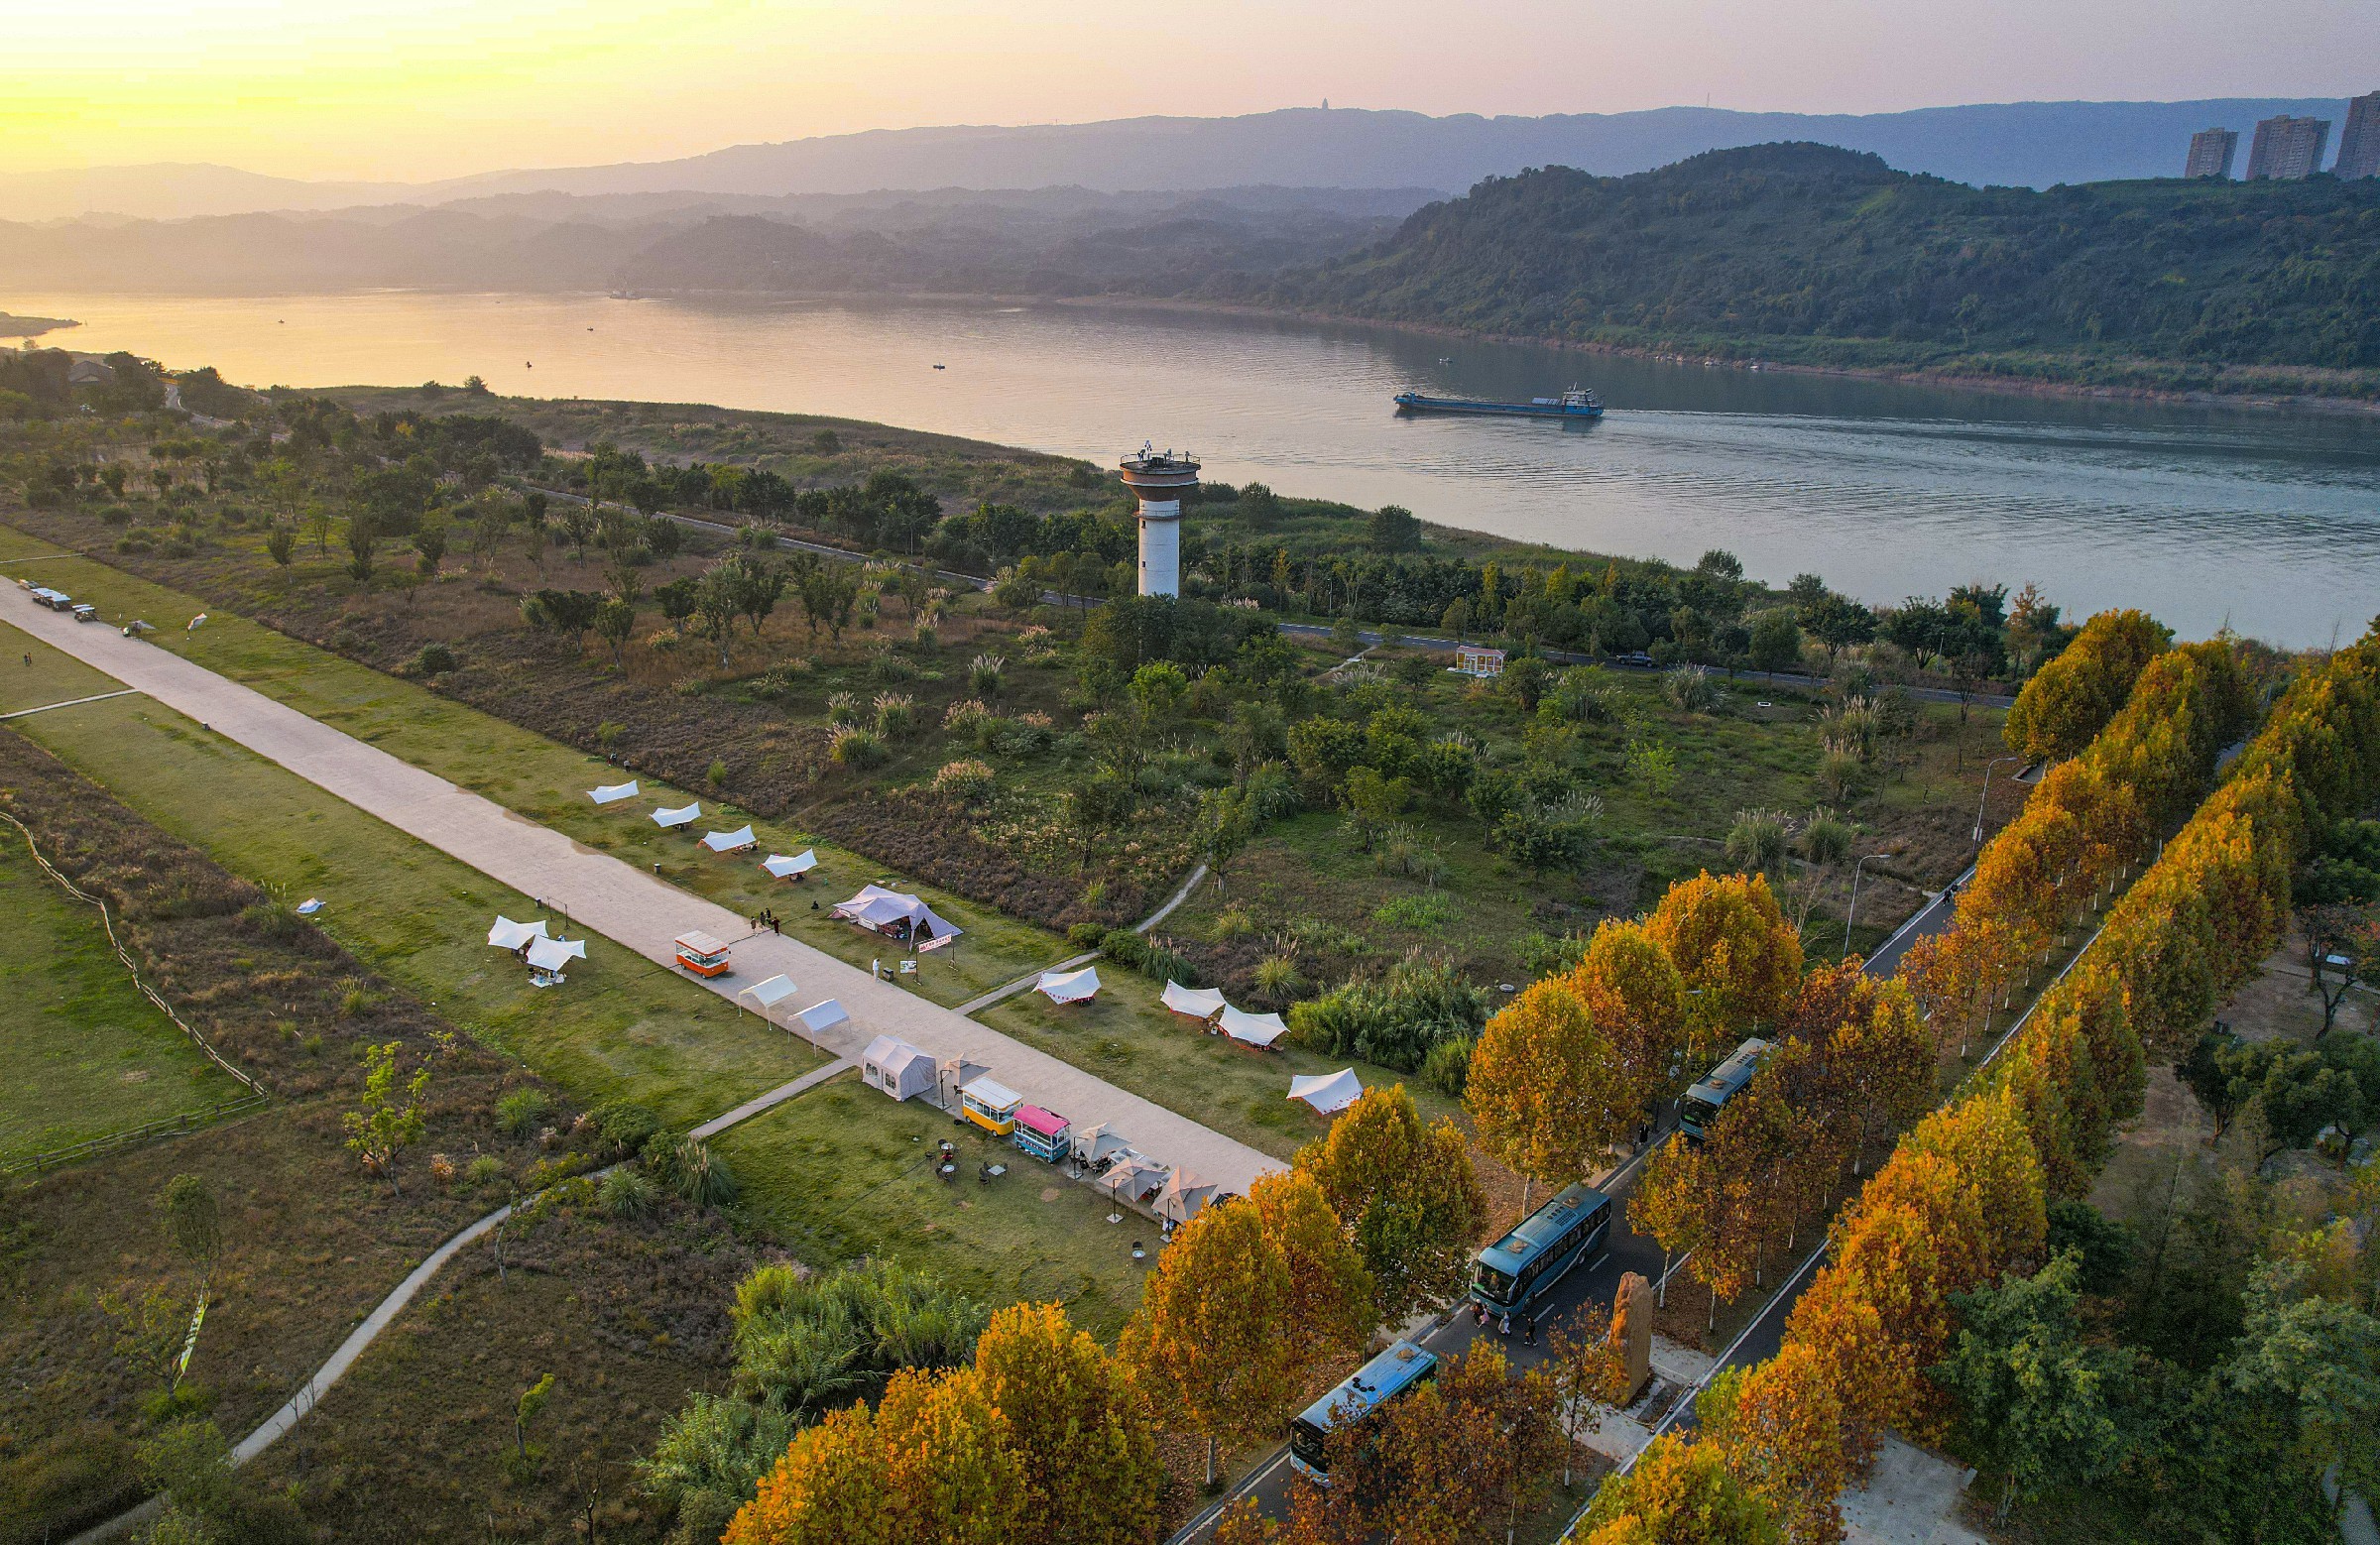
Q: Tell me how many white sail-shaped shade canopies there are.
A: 10